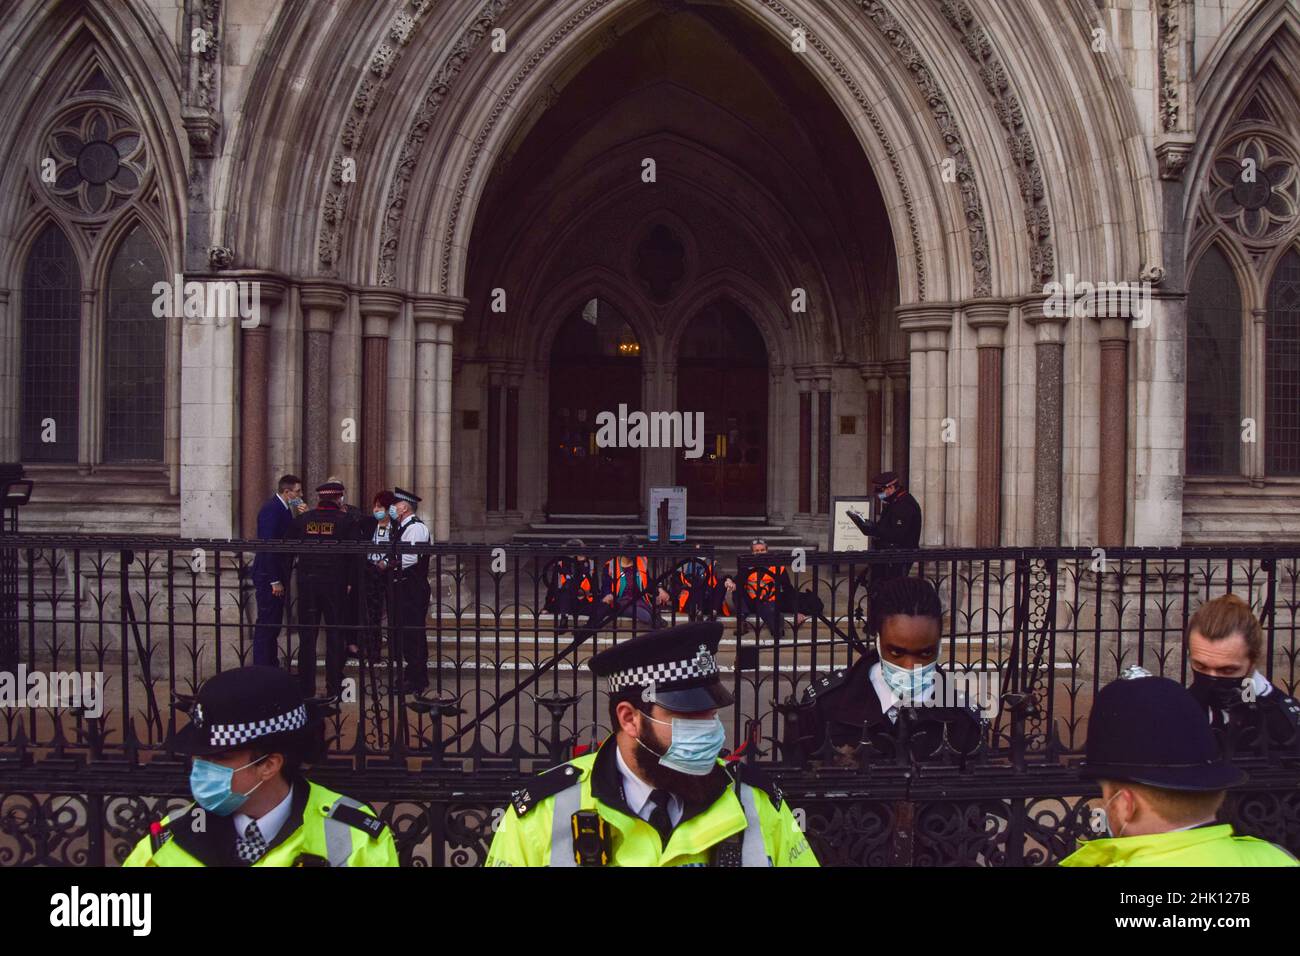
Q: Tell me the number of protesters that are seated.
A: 4